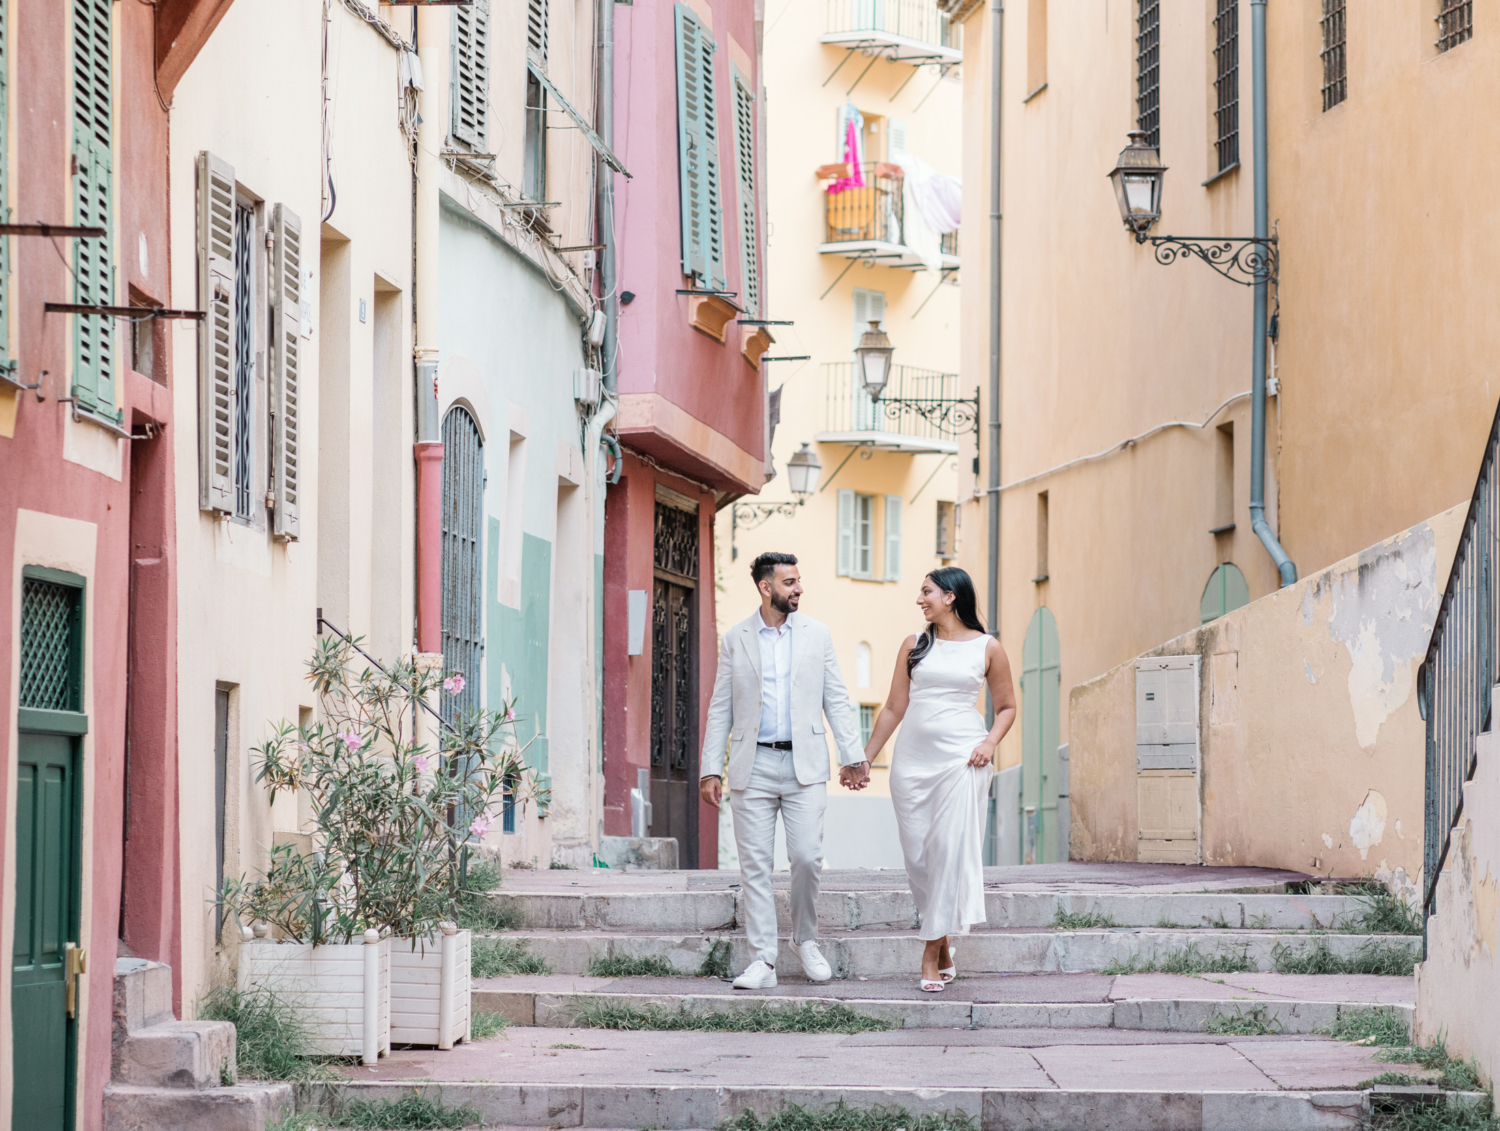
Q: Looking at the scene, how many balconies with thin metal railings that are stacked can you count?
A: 3